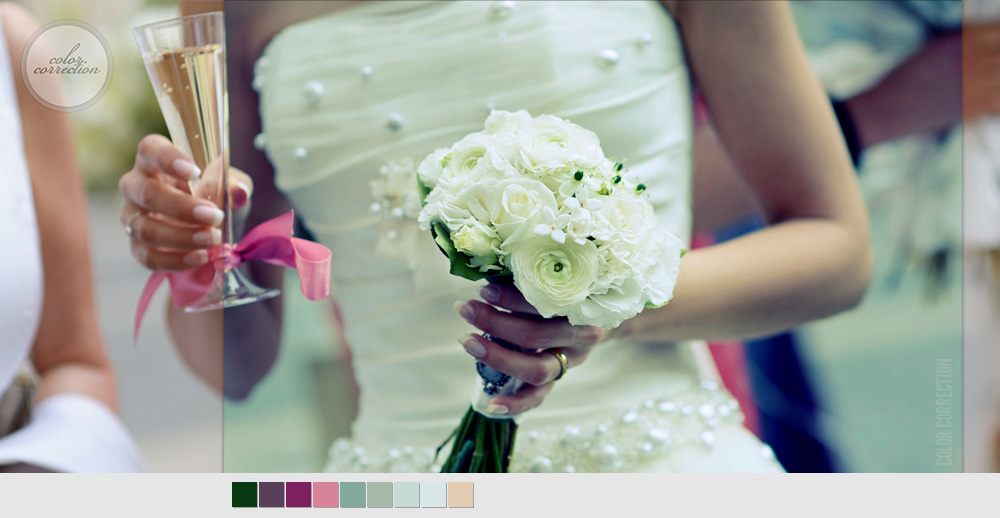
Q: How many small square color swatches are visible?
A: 9